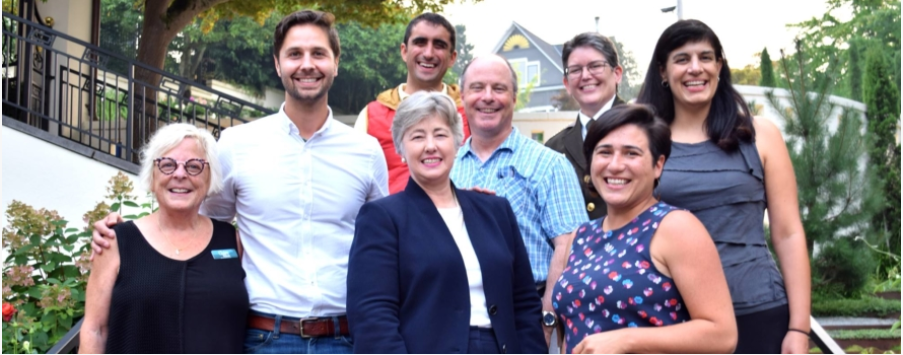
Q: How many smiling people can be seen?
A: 8